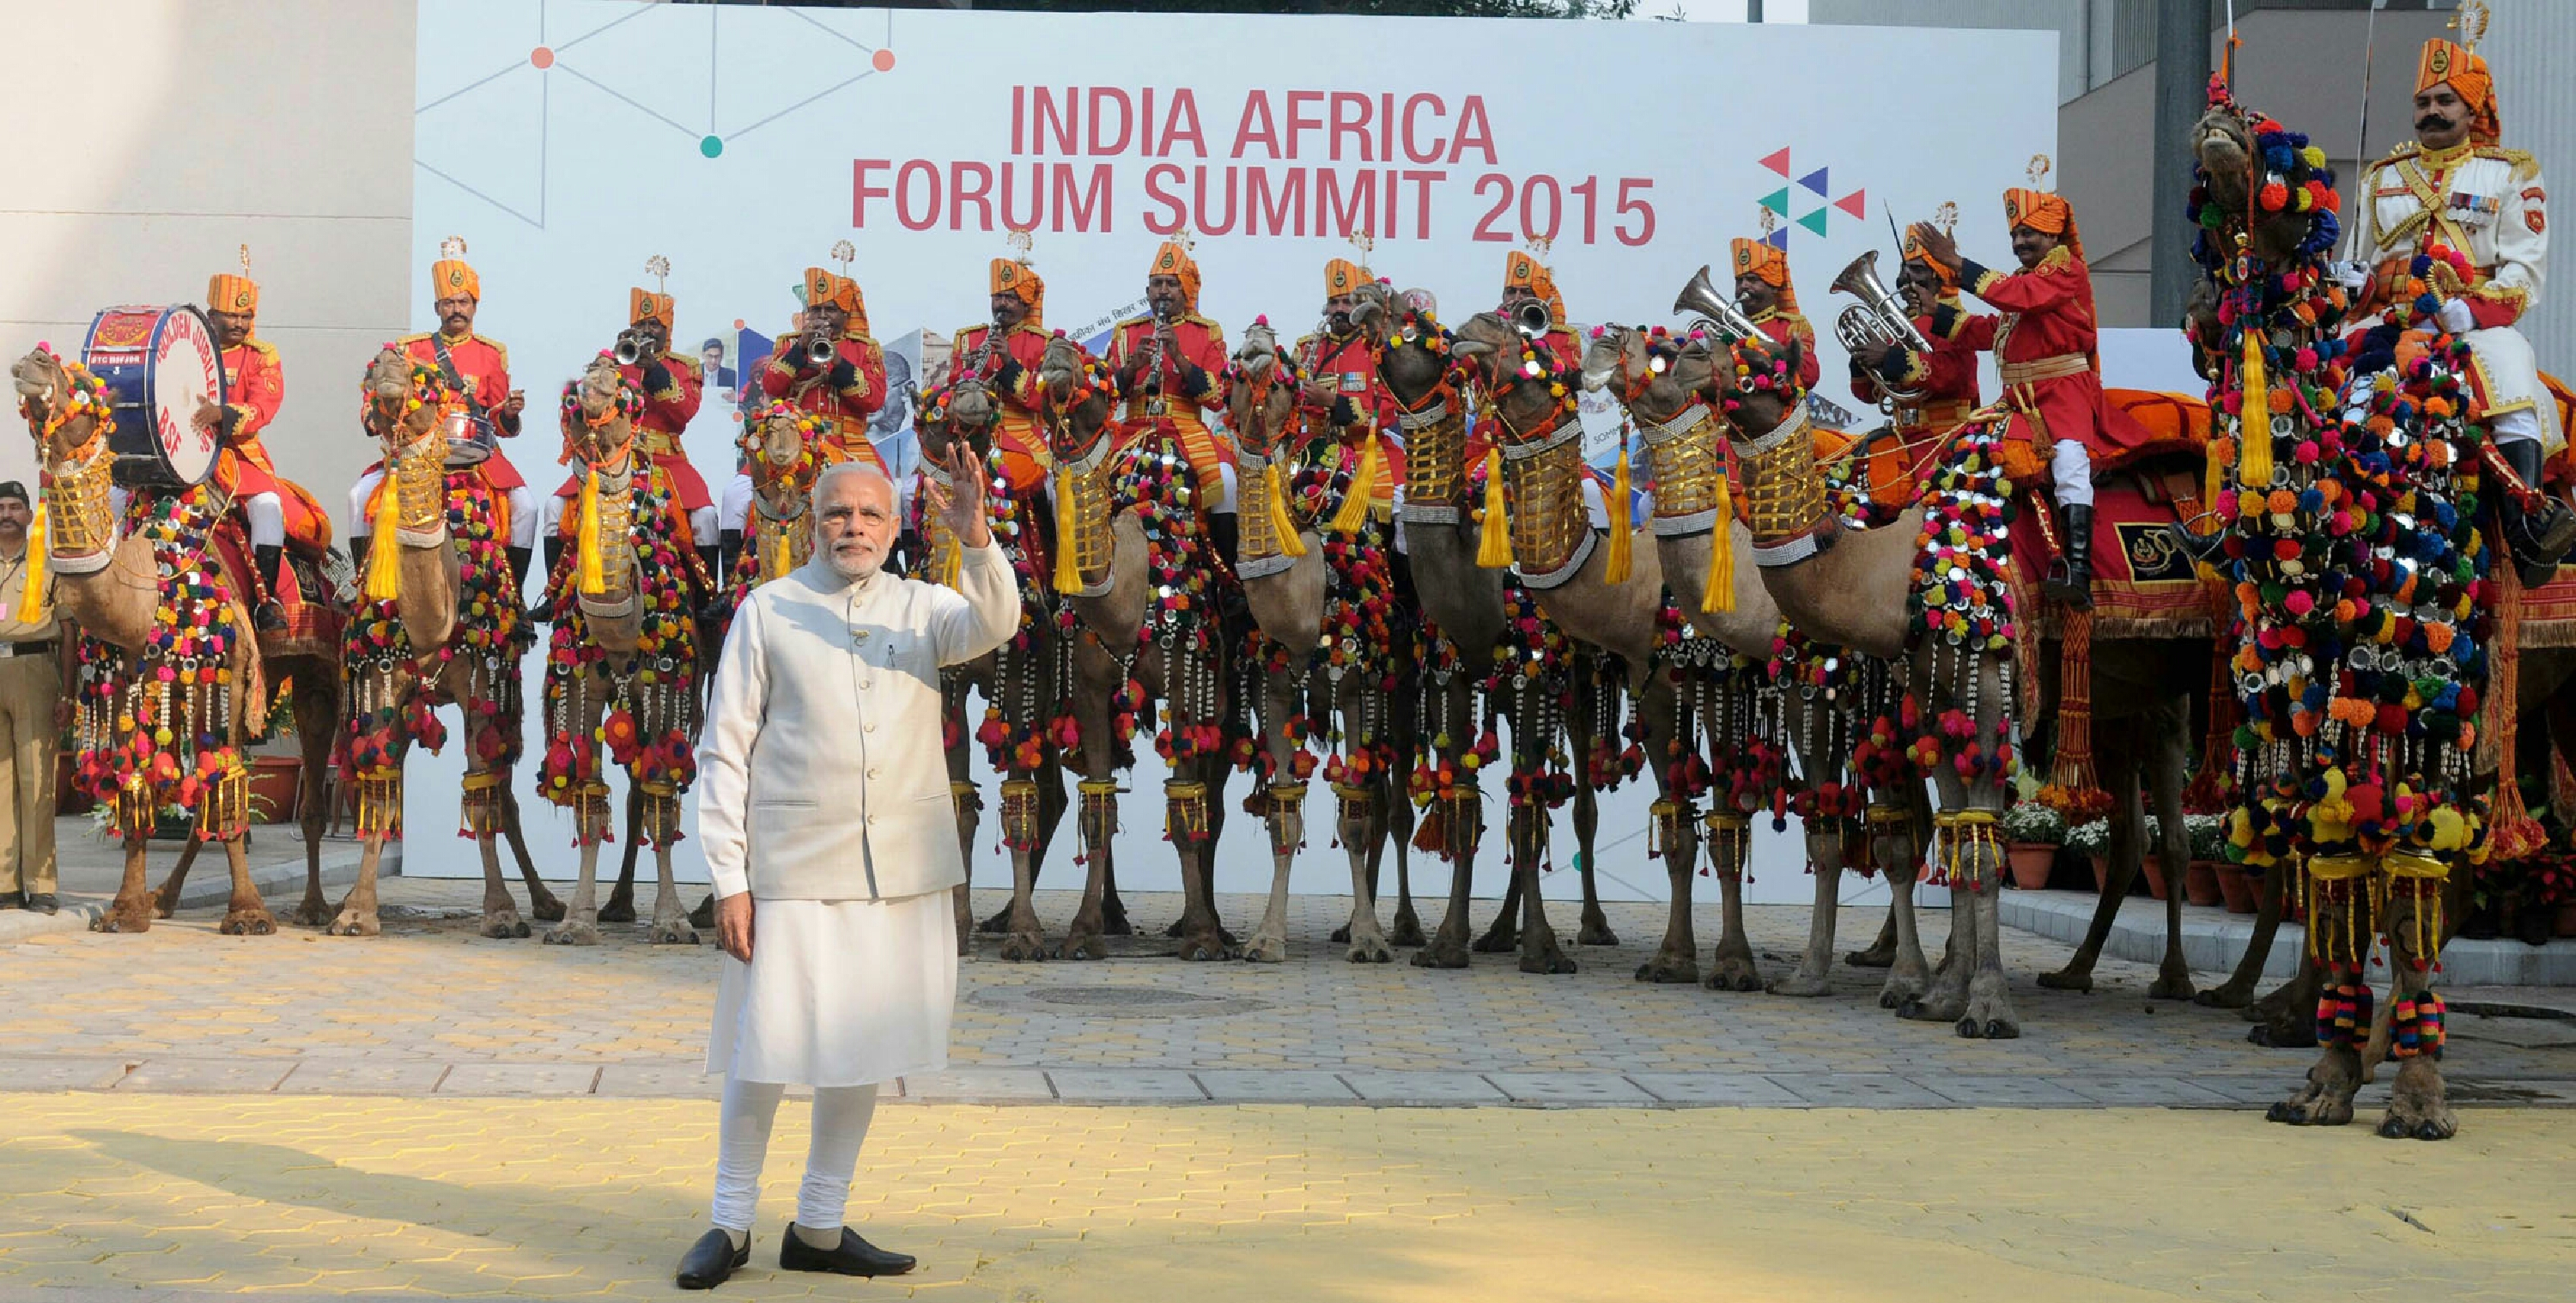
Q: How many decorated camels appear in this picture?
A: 12